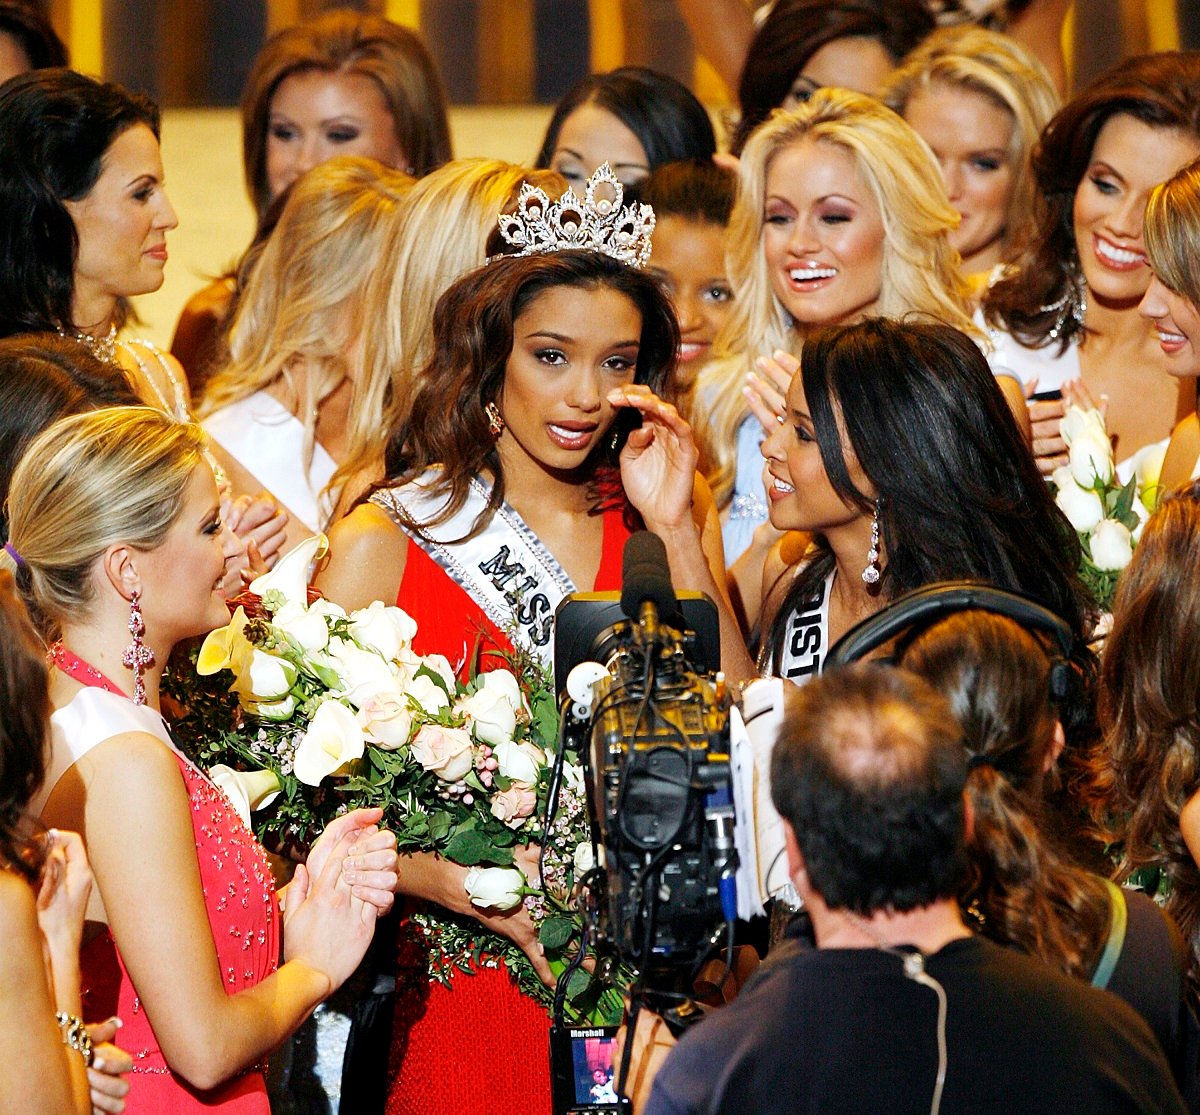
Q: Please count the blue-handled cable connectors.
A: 1